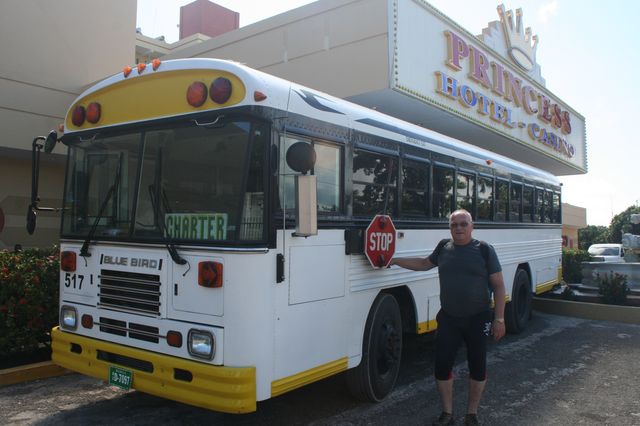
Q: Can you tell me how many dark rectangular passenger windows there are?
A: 11